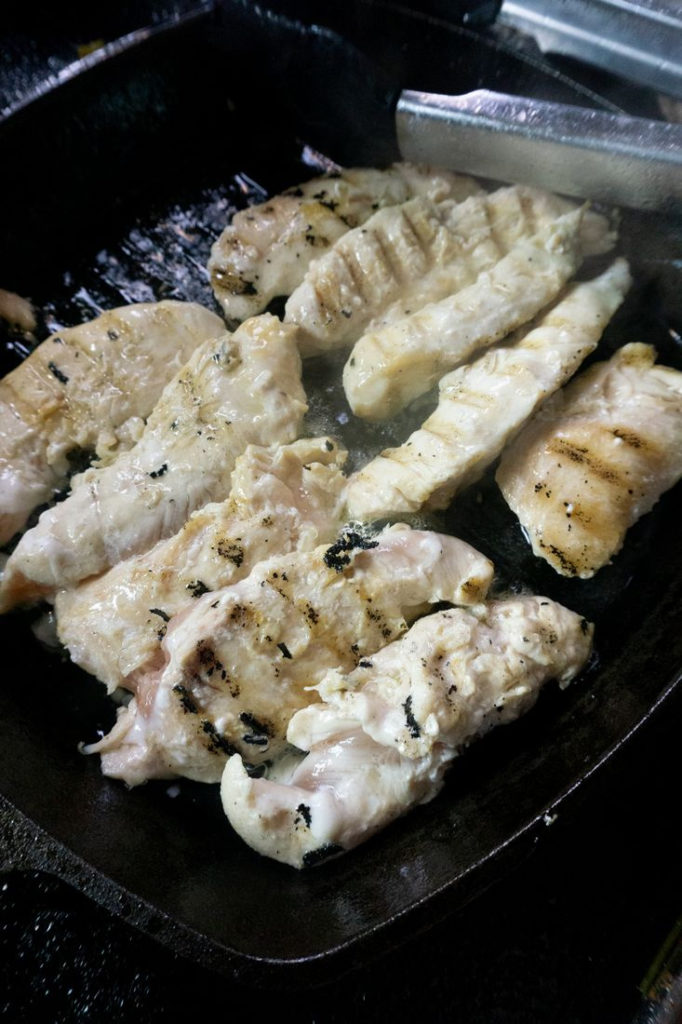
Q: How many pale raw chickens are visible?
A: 10